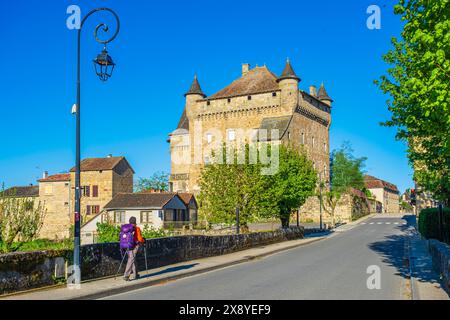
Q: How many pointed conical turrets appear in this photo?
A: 3